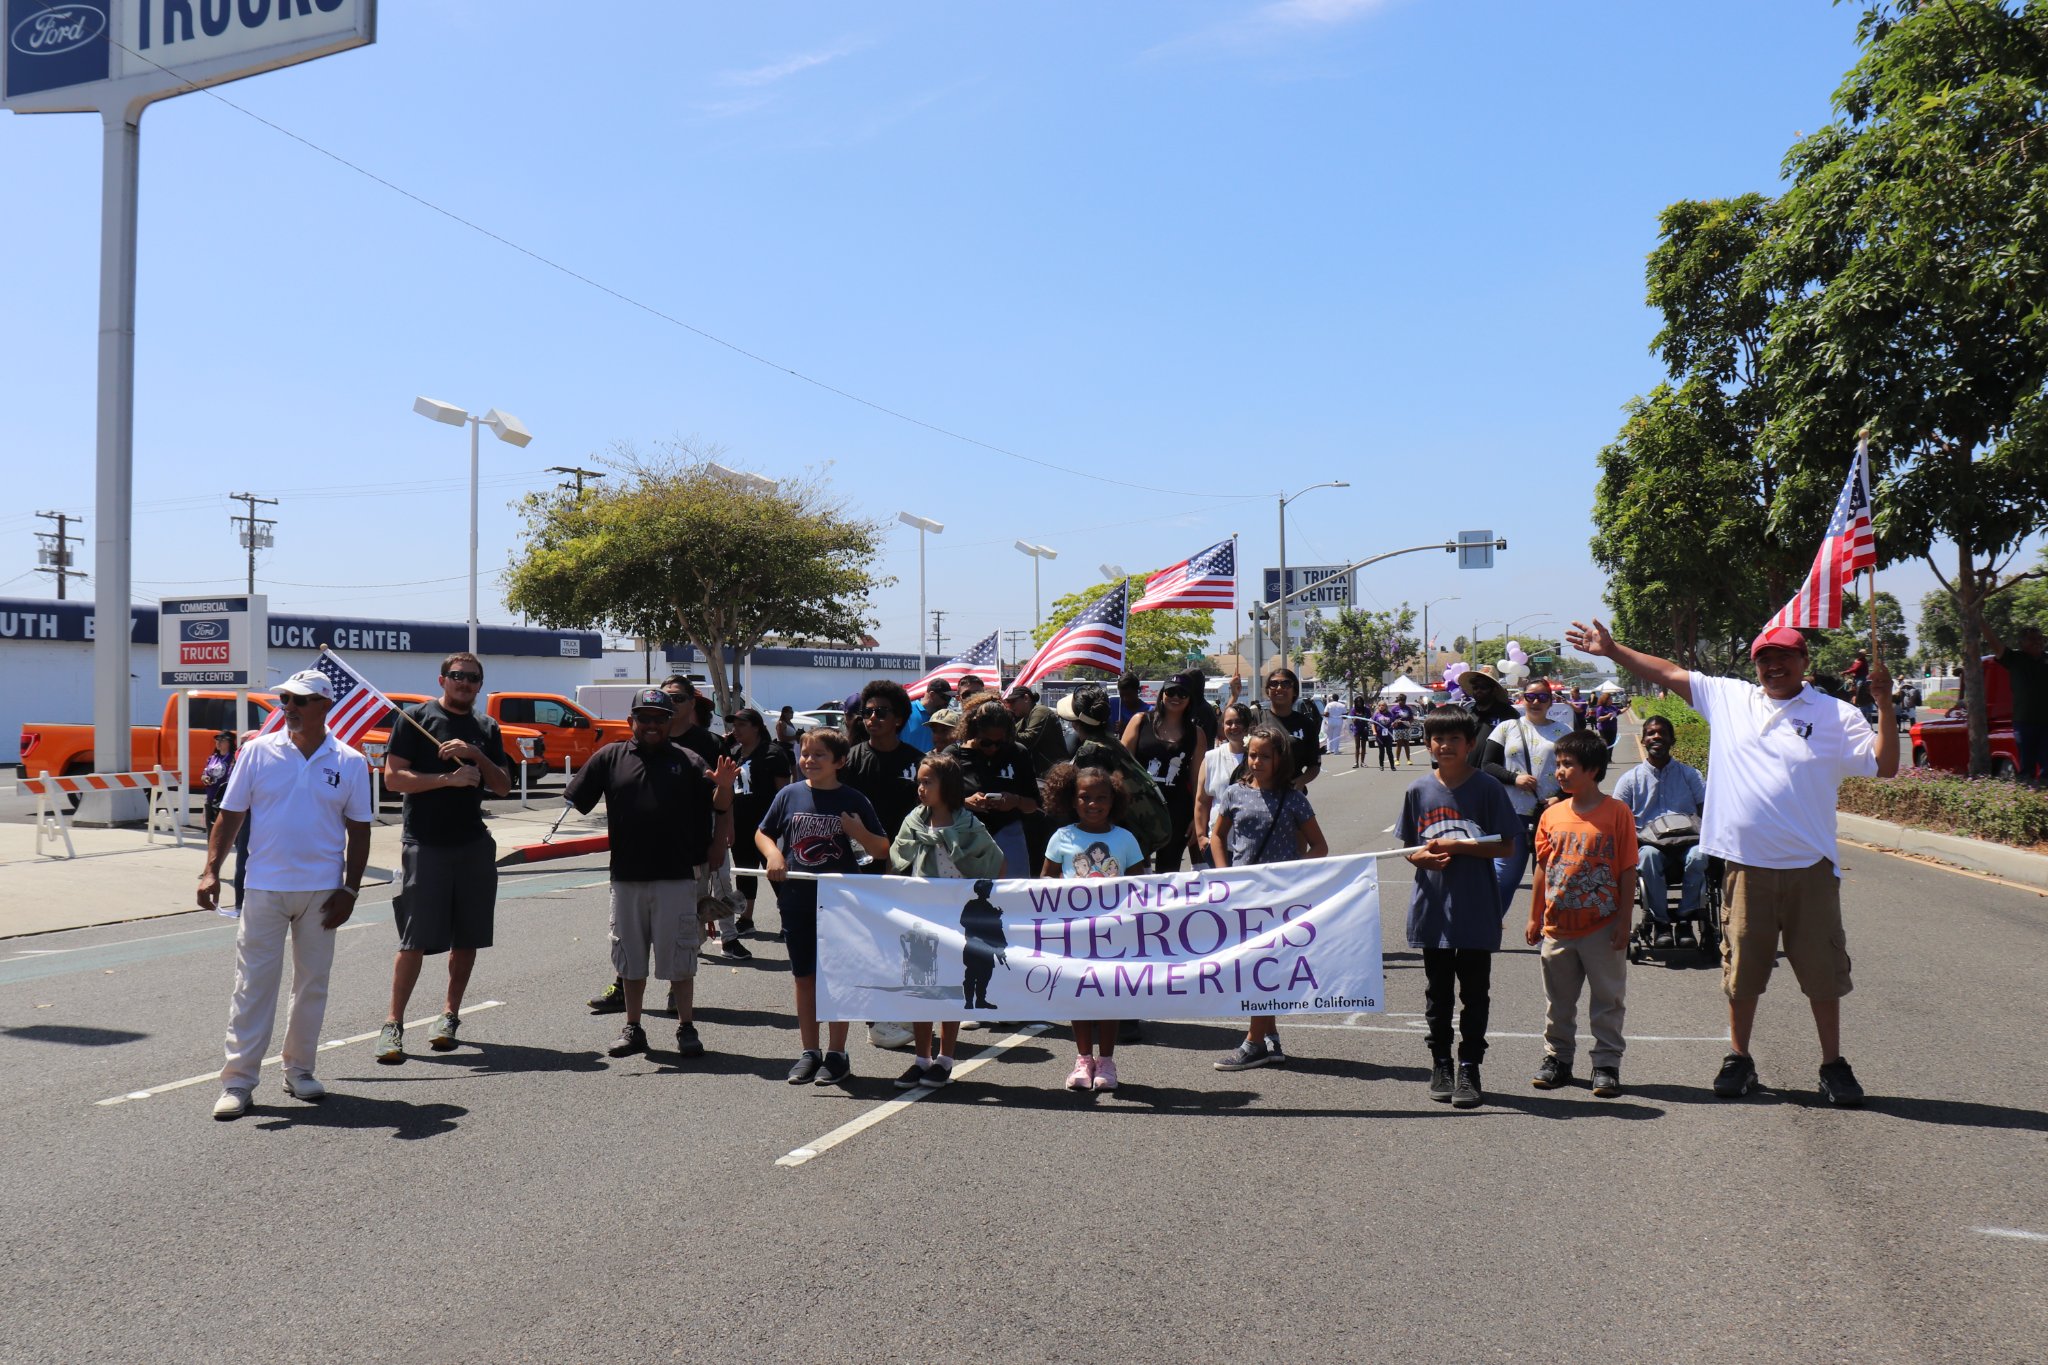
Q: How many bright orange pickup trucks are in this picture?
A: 3